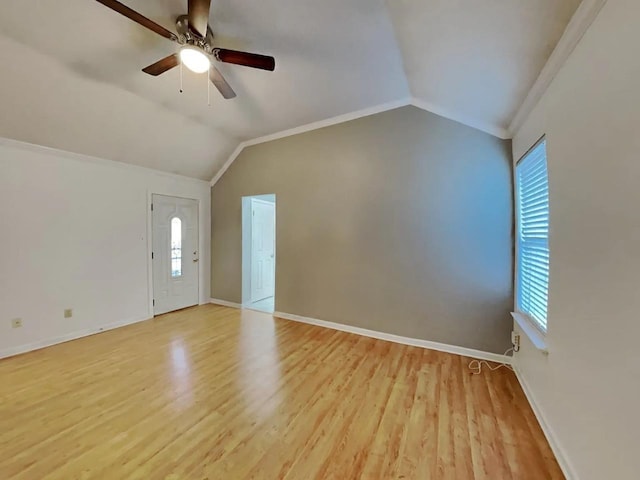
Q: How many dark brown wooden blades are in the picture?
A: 5